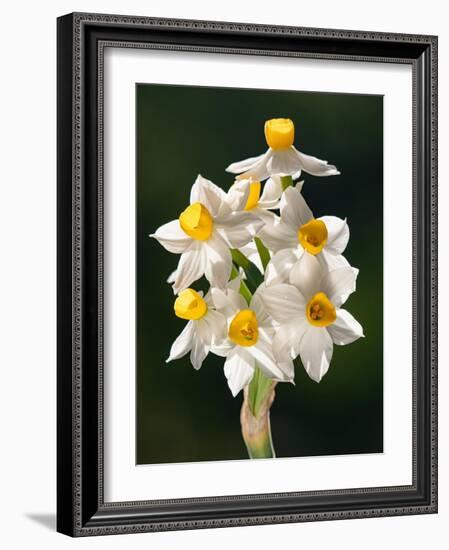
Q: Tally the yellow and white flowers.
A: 7